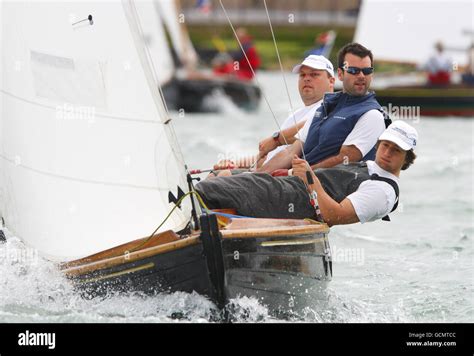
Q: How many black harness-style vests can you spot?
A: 1